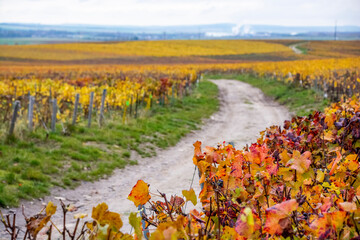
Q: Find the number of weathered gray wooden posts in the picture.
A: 6